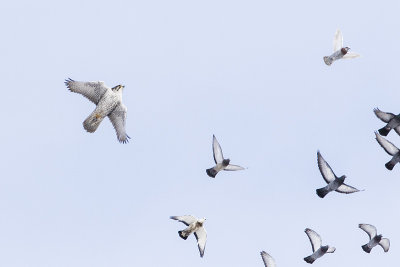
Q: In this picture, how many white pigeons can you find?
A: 2